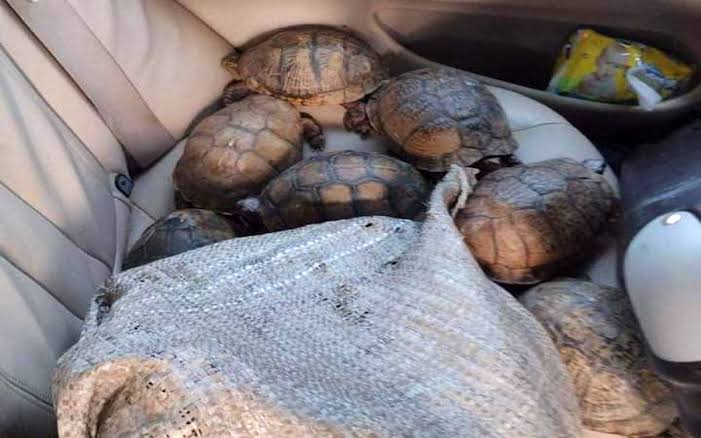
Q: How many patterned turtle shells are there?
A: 7